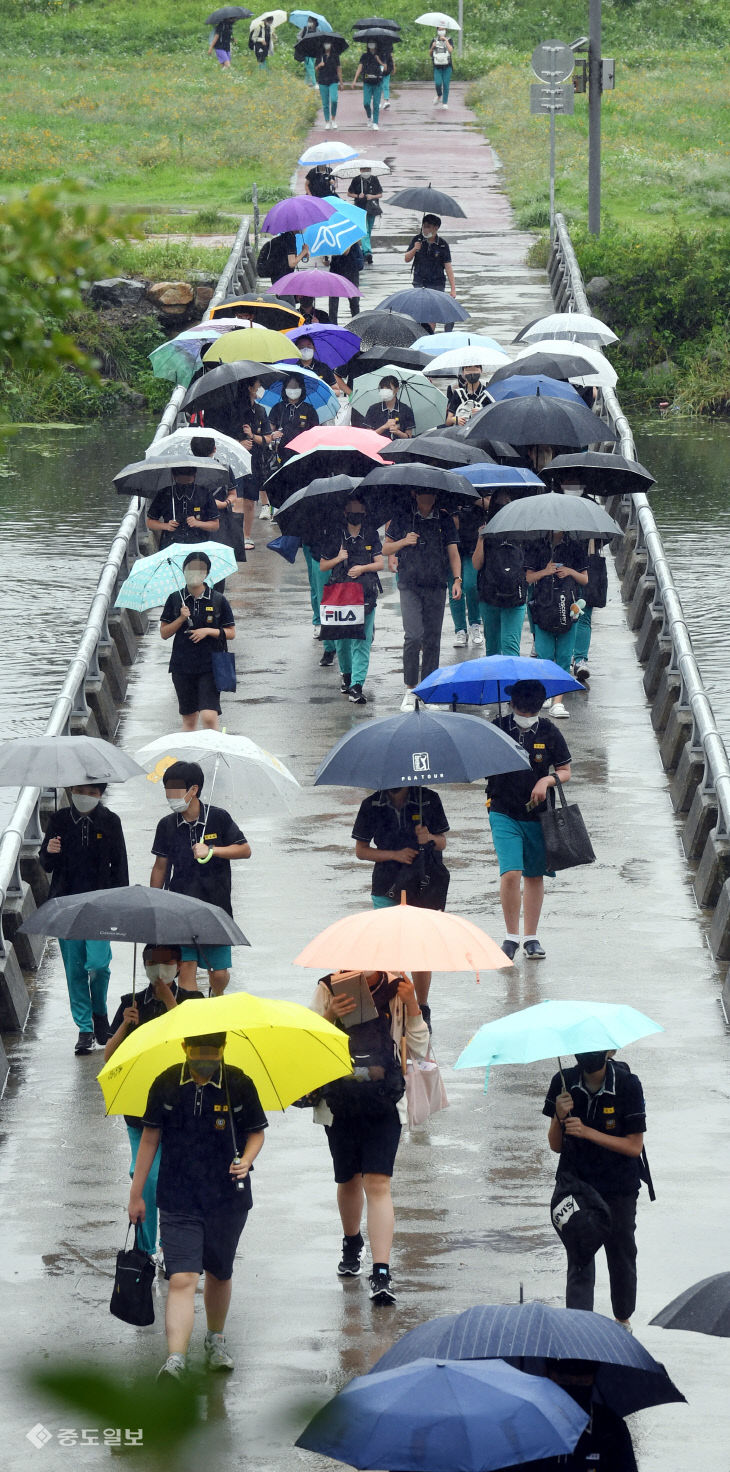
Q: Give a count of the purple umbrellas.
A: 3